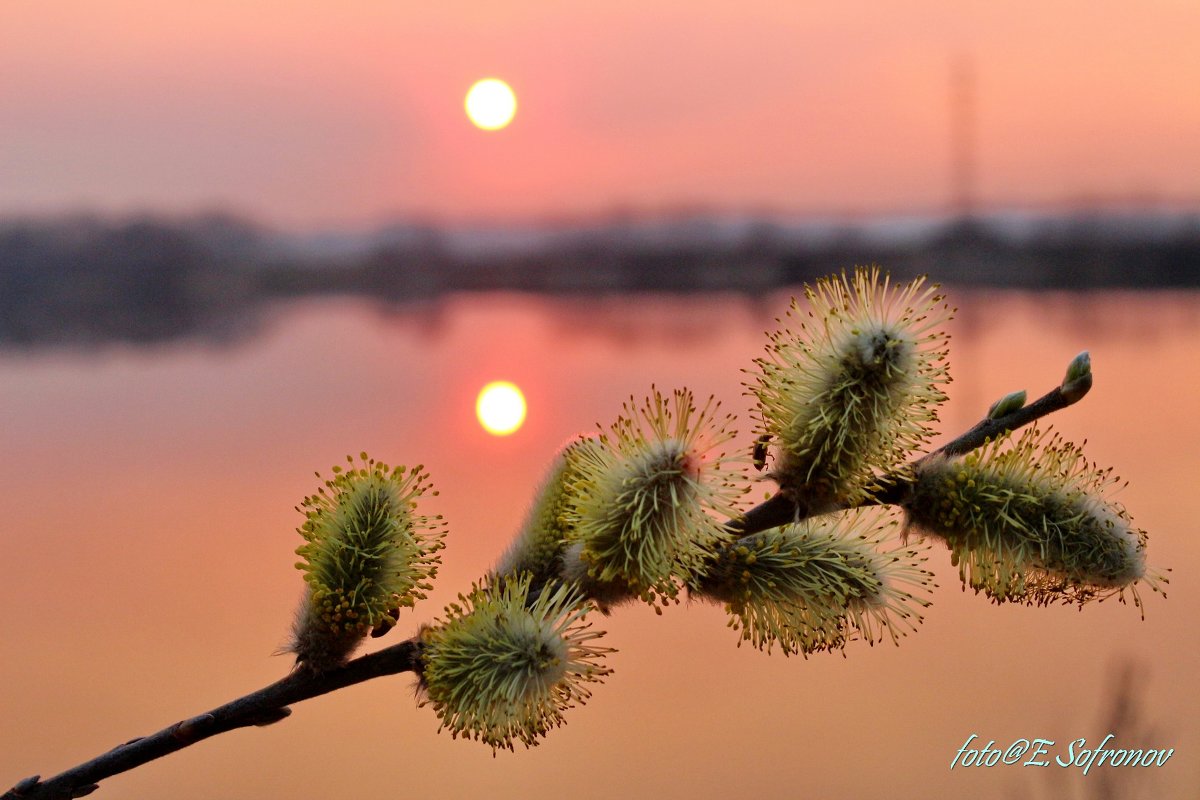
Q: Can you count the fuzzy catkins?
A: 7